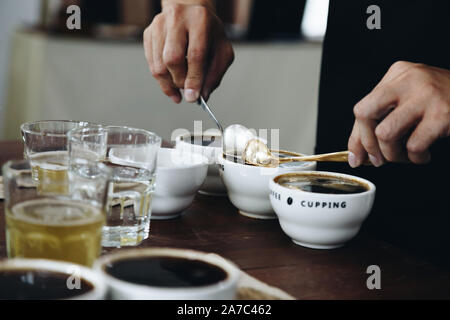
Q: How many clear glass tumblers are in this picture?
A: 3